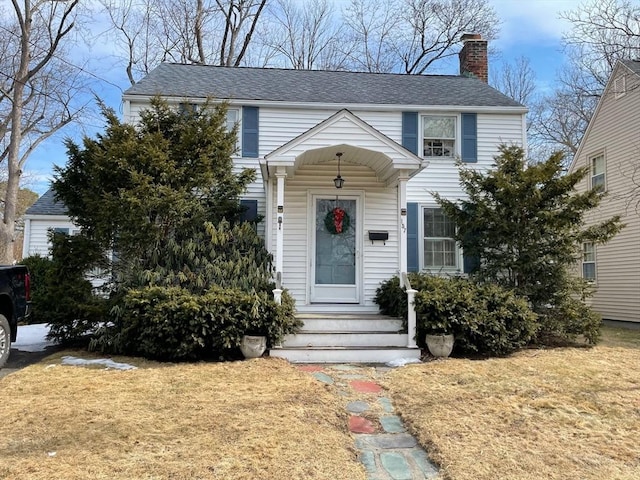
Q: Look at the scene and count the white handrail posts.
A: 2